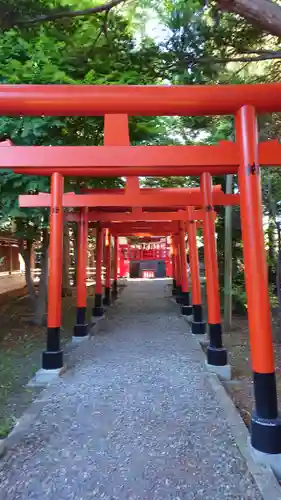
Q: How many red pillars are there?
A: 11